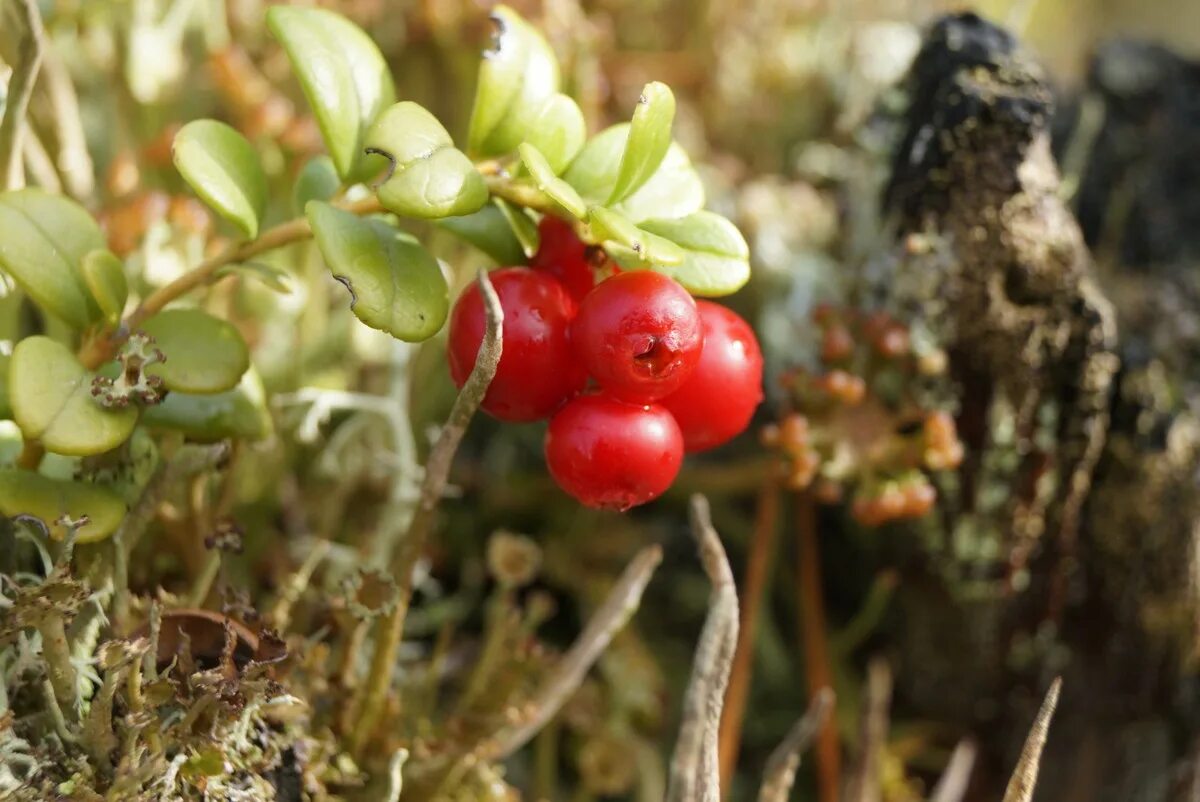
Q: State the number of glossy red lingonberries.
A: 5